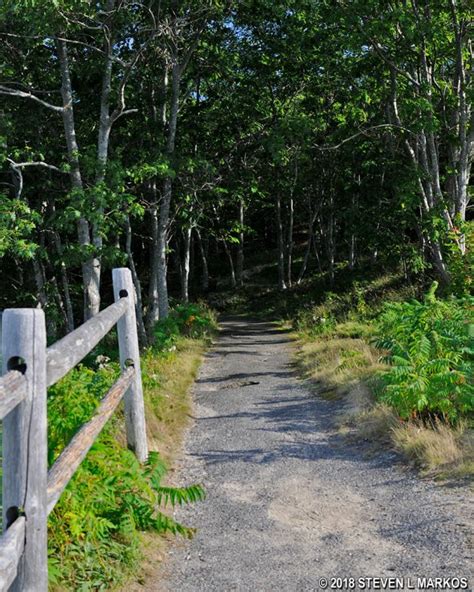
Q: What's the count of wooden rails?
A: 4